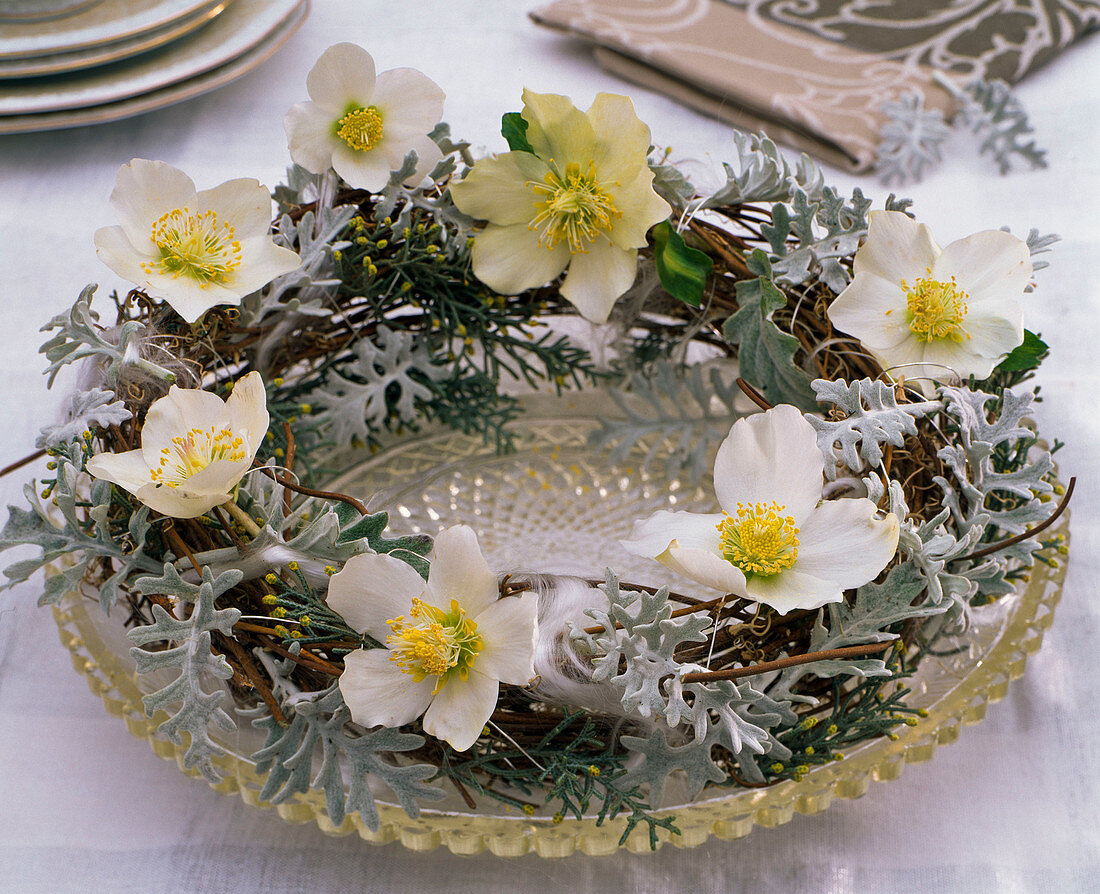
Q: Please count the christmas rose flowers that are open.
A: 7